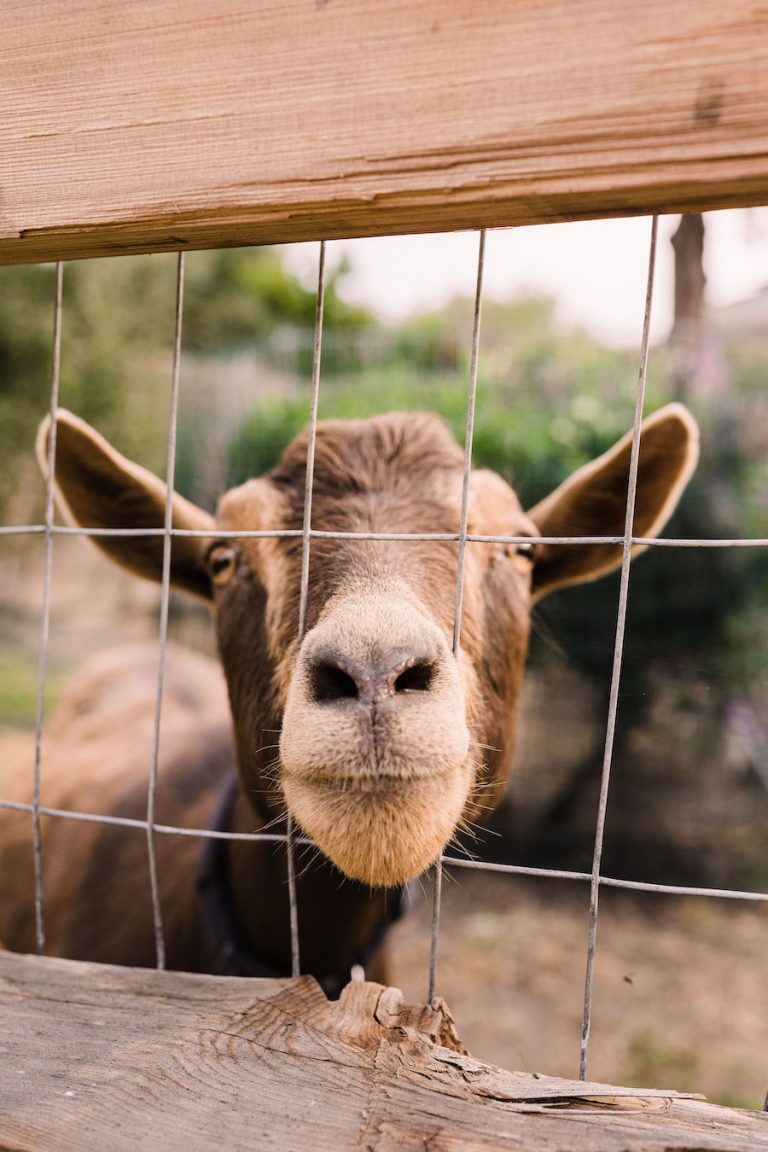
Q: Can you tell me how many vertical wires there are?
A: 5